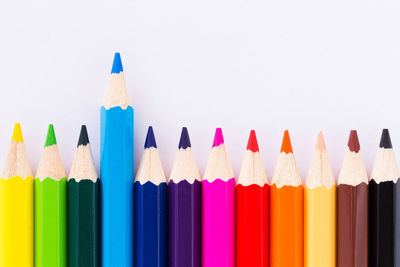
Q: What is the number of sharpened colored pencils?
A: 12